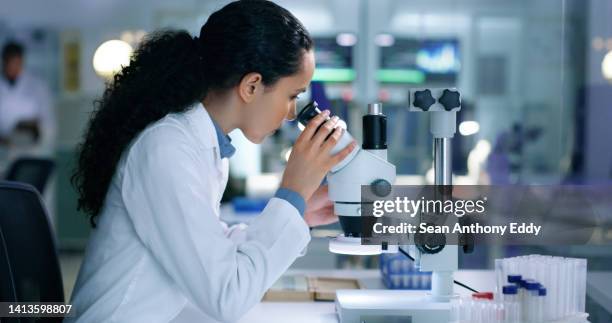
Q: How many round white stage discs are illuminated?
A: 1